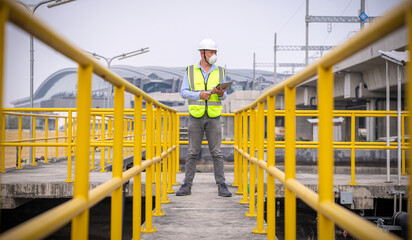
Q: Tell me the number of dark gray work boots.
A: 2